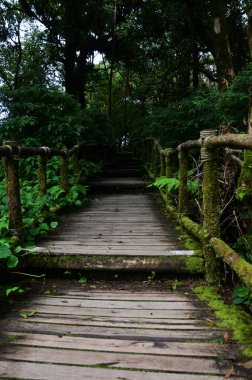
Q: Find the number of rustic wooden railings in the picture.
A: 2